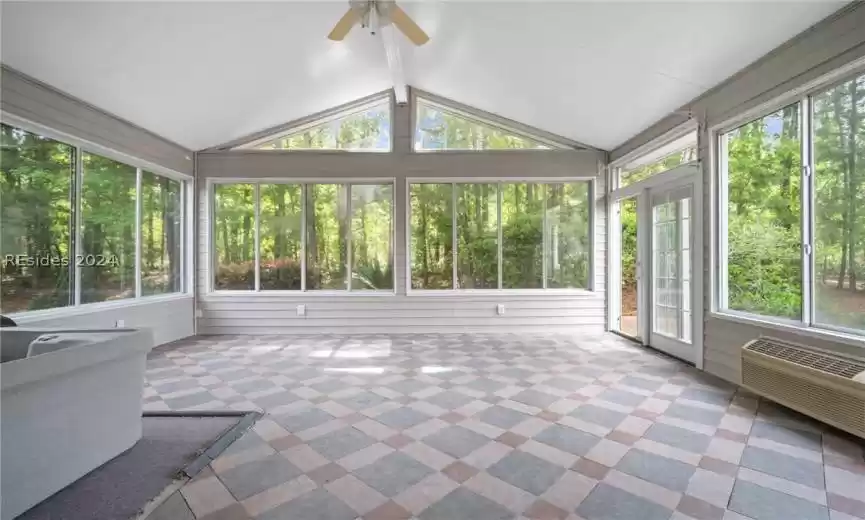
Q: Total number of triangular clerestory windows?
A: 2